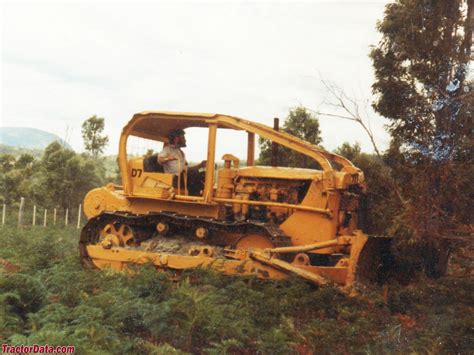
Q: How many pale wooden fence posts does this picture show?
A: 7